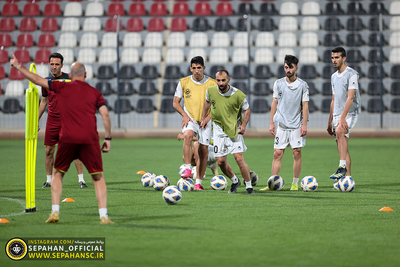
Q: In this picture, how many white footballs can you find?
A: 12